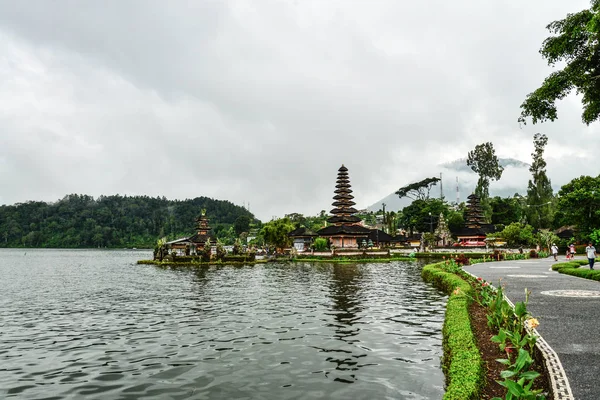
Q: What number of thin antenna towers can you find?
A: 2